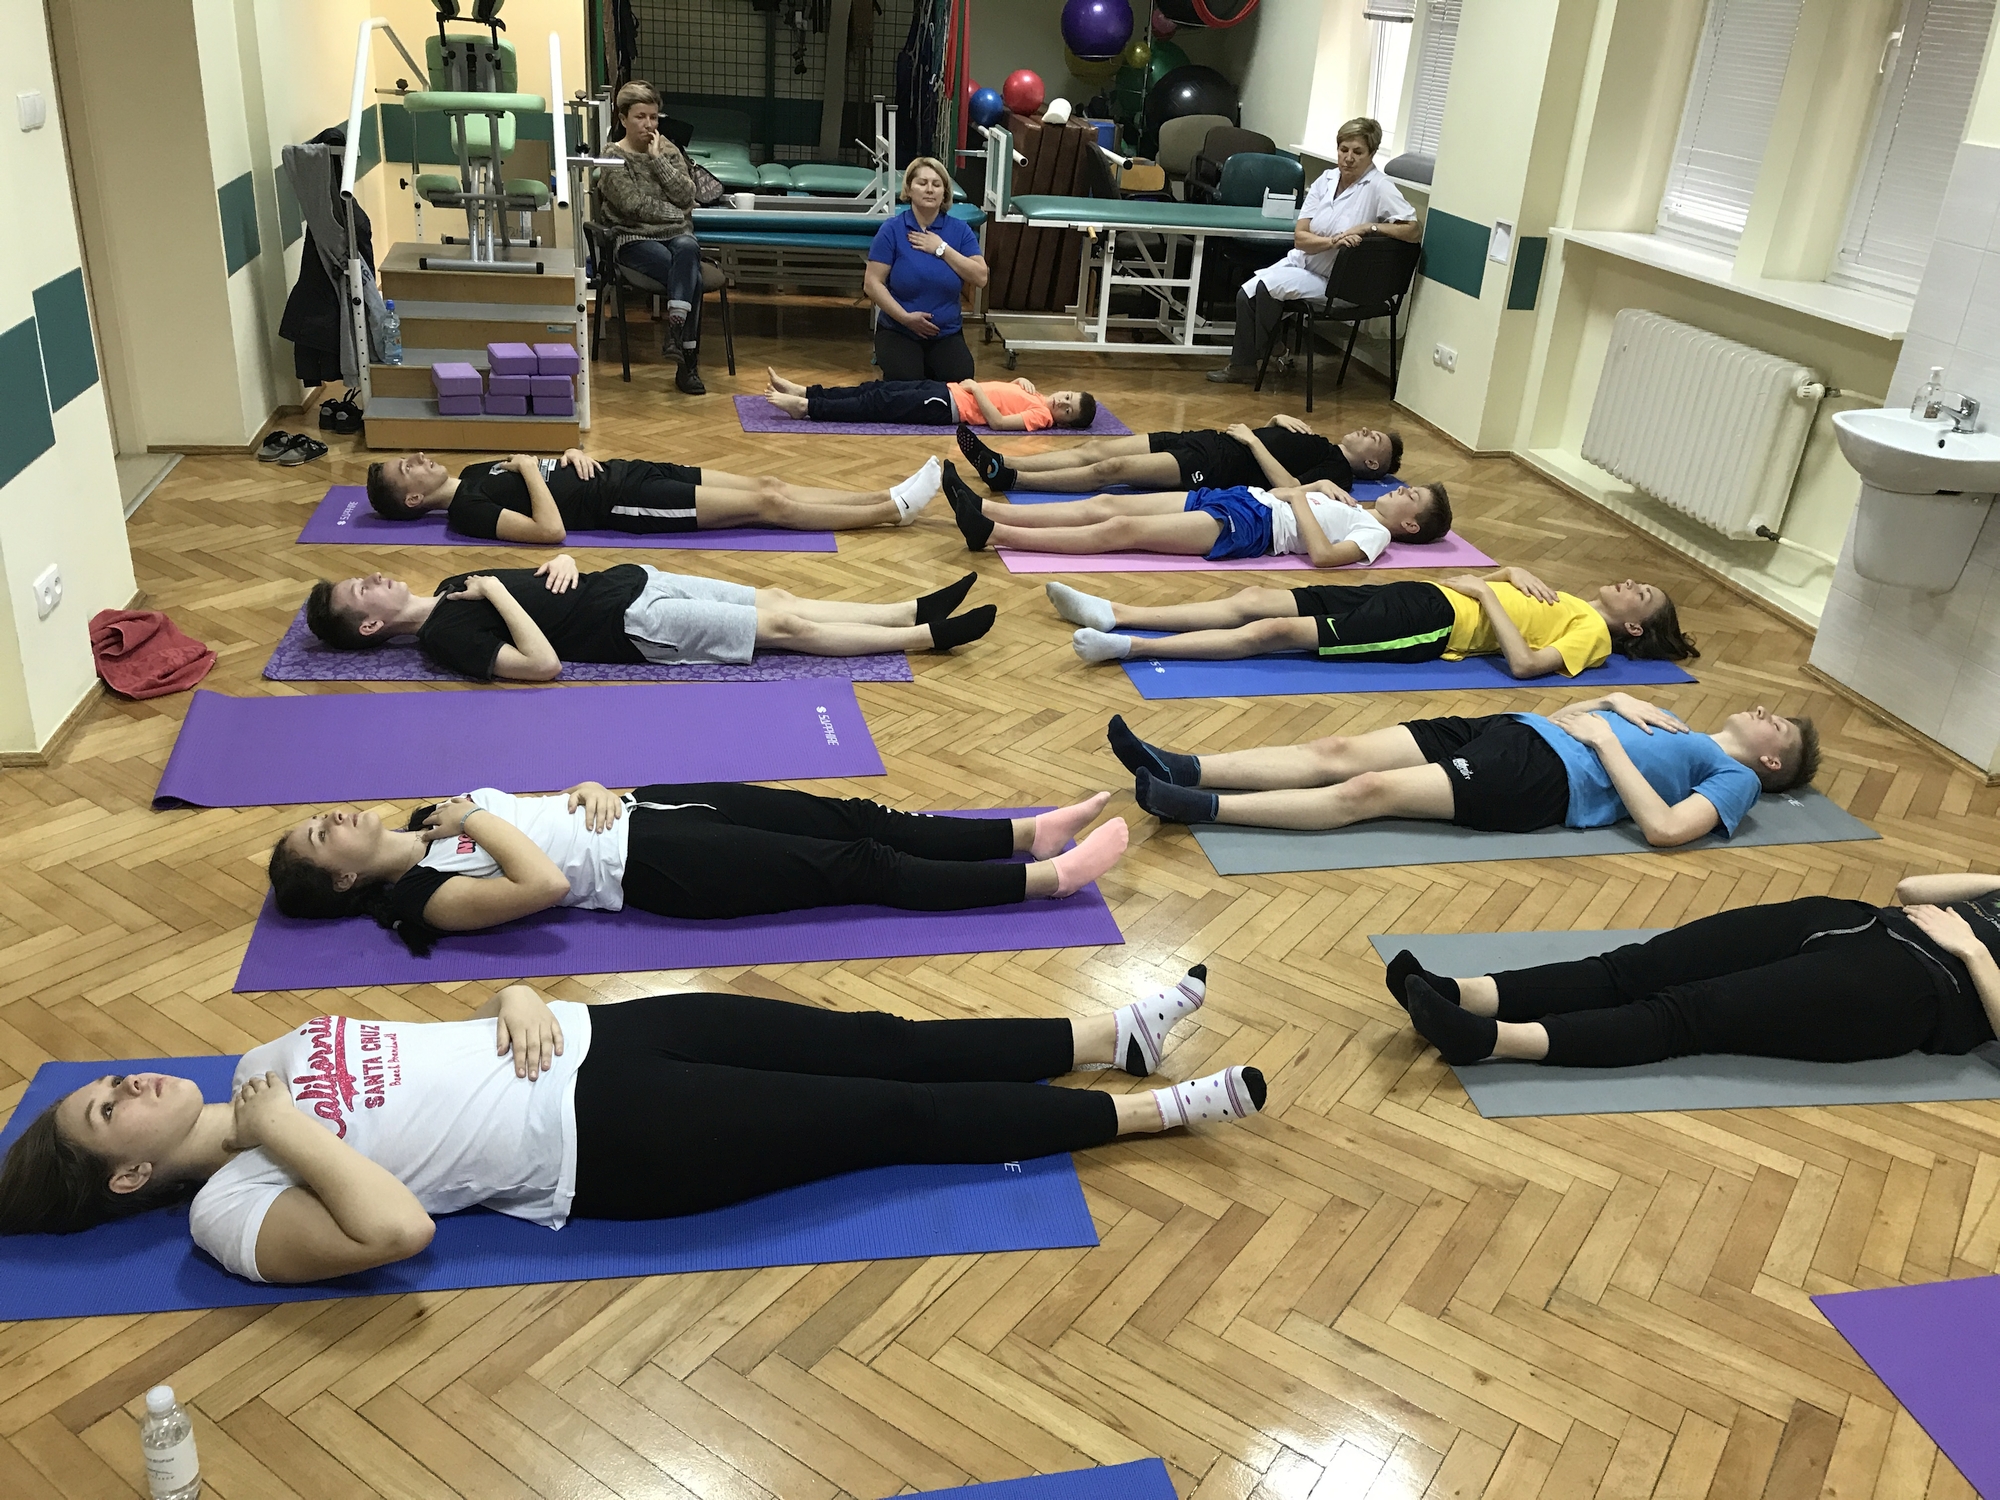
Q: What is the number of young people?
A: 10